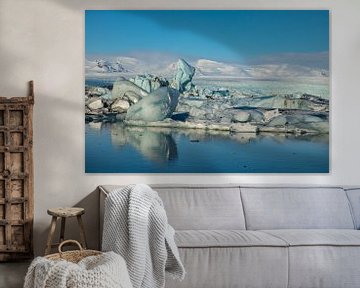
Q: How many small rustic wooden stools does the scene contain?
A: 1